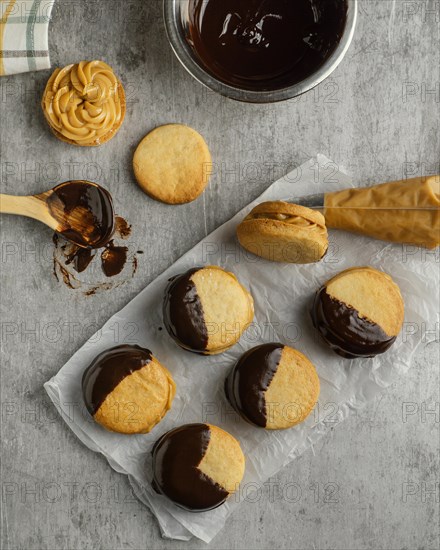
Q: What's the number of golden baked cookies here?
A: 8